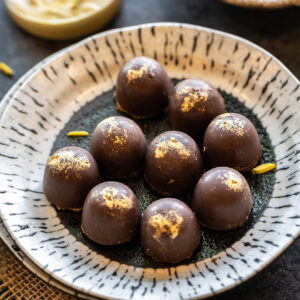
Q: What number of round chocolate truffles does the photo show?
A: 9